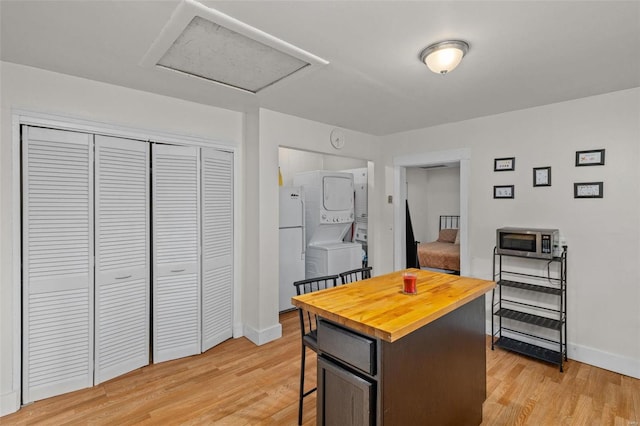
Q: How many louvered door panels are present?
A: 4